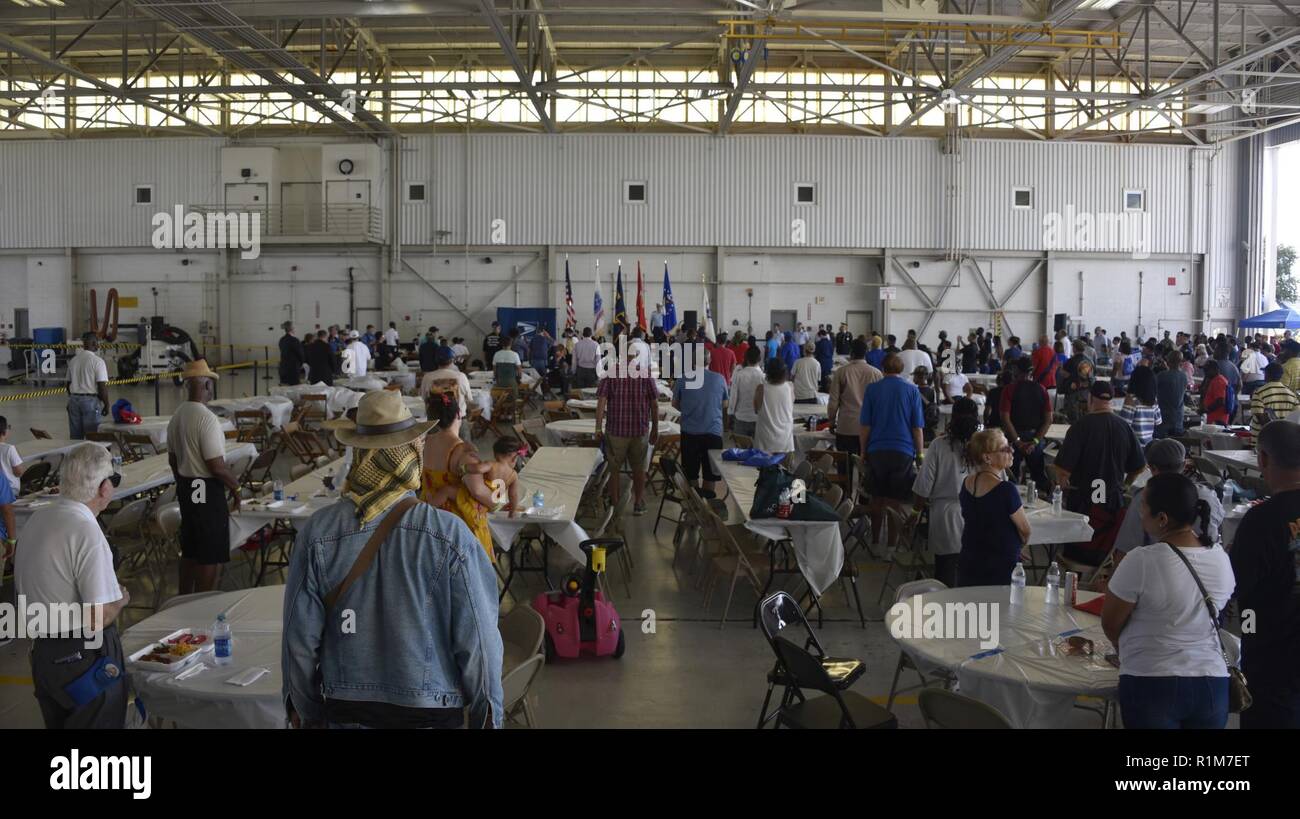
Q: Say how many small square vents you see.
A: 6